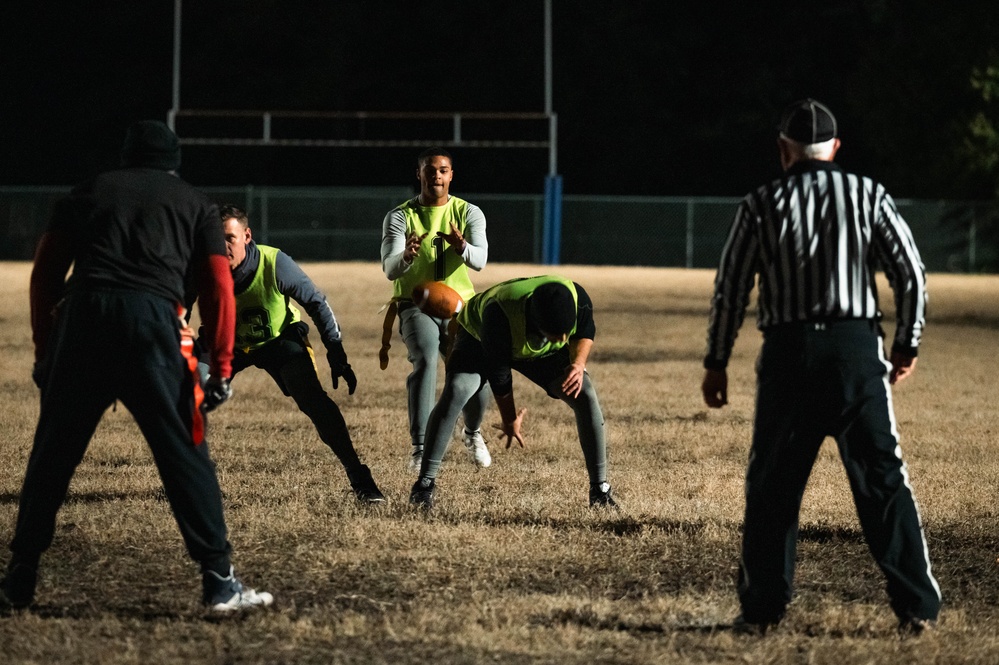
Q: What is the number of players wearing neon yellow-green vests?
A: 3